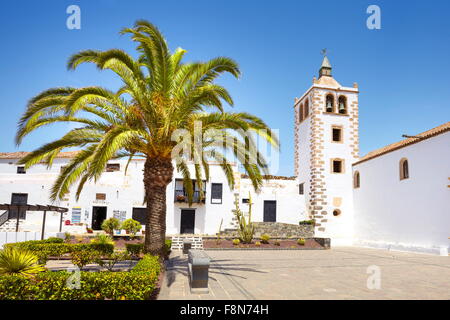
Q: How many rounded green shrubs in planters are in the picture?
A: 2